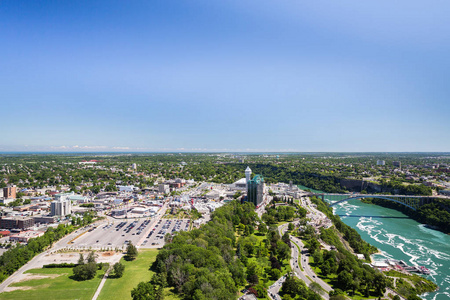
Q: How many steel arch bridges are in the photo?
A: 1